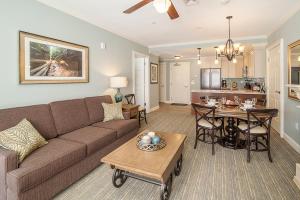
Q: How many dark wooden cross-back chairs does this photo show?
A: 4